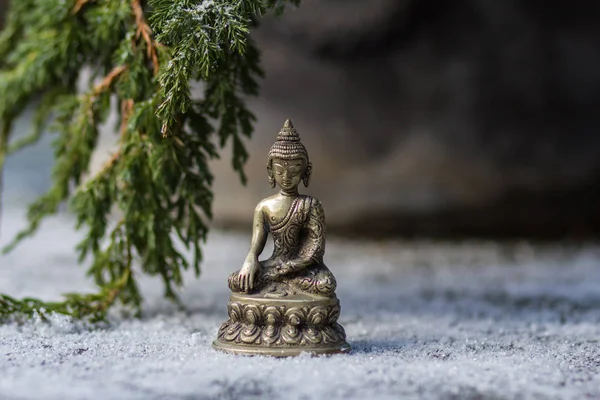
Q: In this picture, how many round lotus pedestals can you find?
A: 1